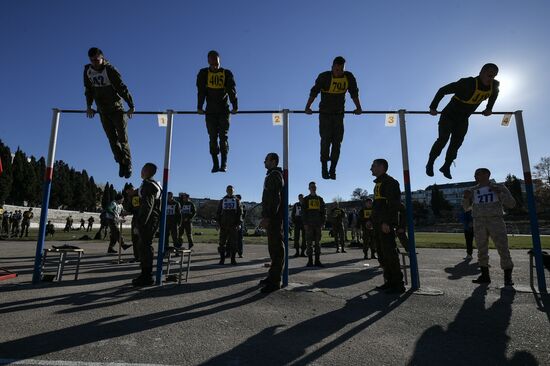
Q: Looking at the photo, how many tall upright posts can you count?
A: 5